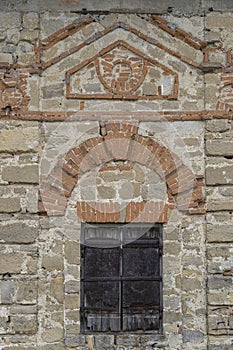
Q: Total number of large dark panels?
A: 4